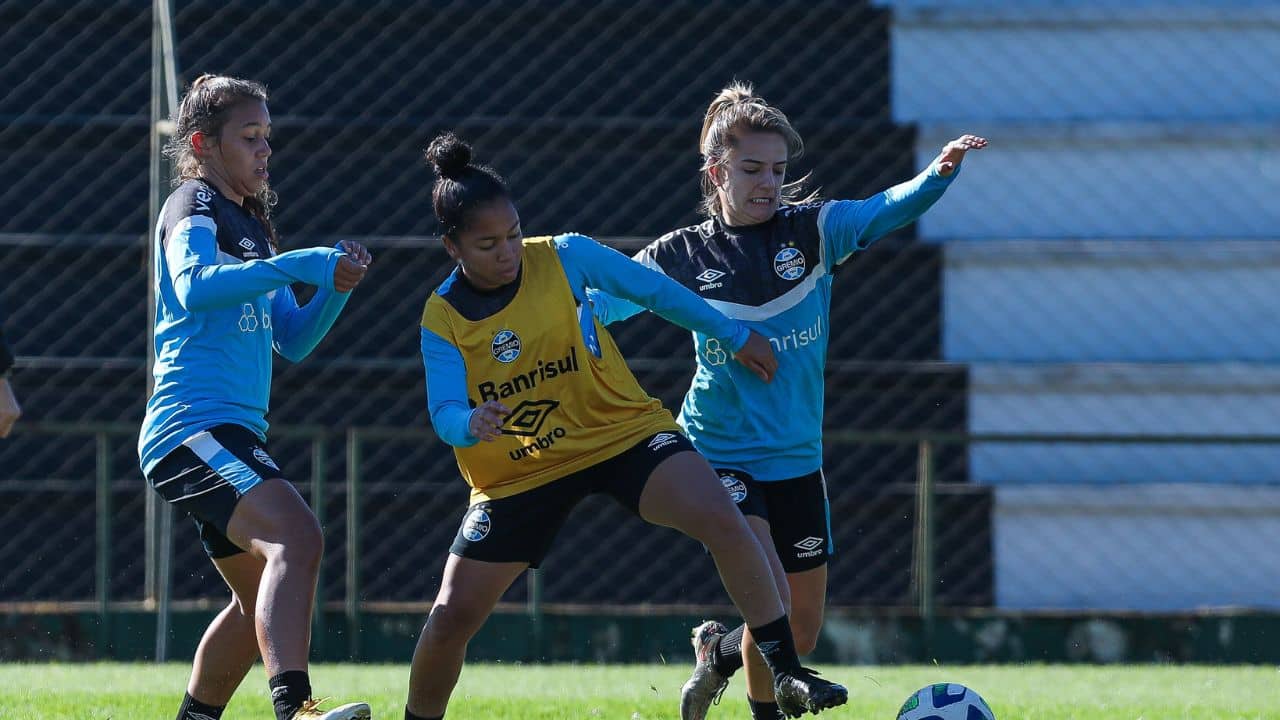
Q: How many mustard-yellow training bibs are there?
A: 1